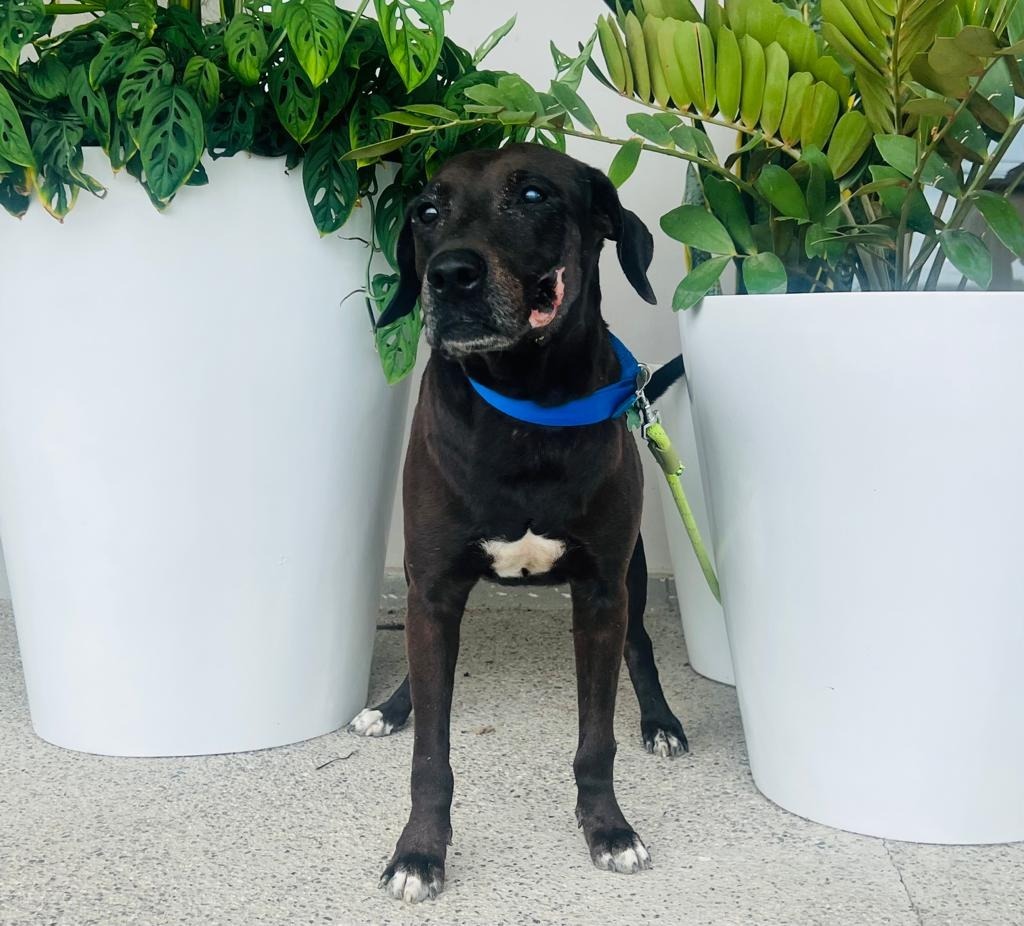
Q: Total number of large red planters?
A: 0